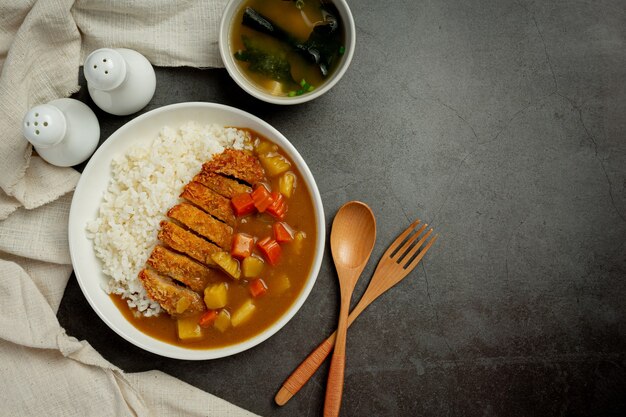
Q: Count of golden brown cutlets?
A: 7